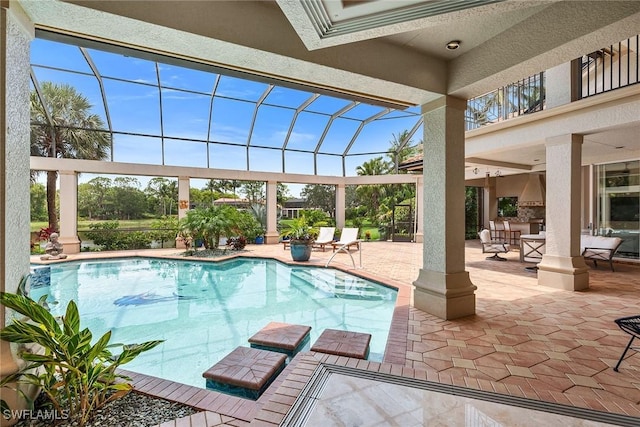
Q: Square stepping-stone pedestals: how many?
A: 3